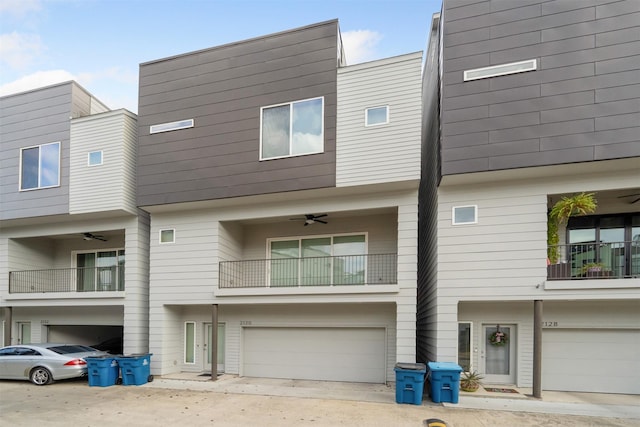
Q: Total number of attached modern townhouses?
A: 3